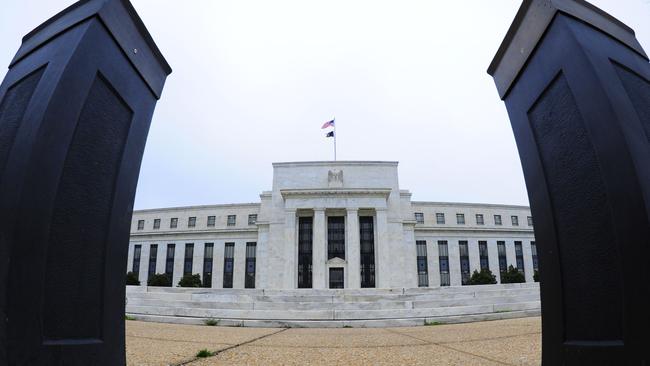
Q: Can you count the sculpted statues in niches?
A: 0